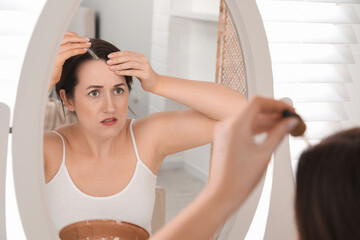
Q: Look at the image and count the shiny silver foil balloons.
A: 0